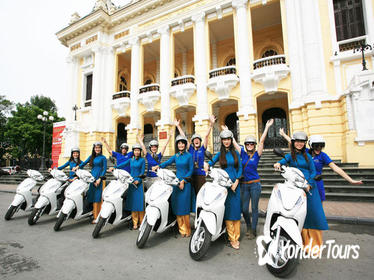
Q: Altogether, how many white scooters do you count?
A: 7